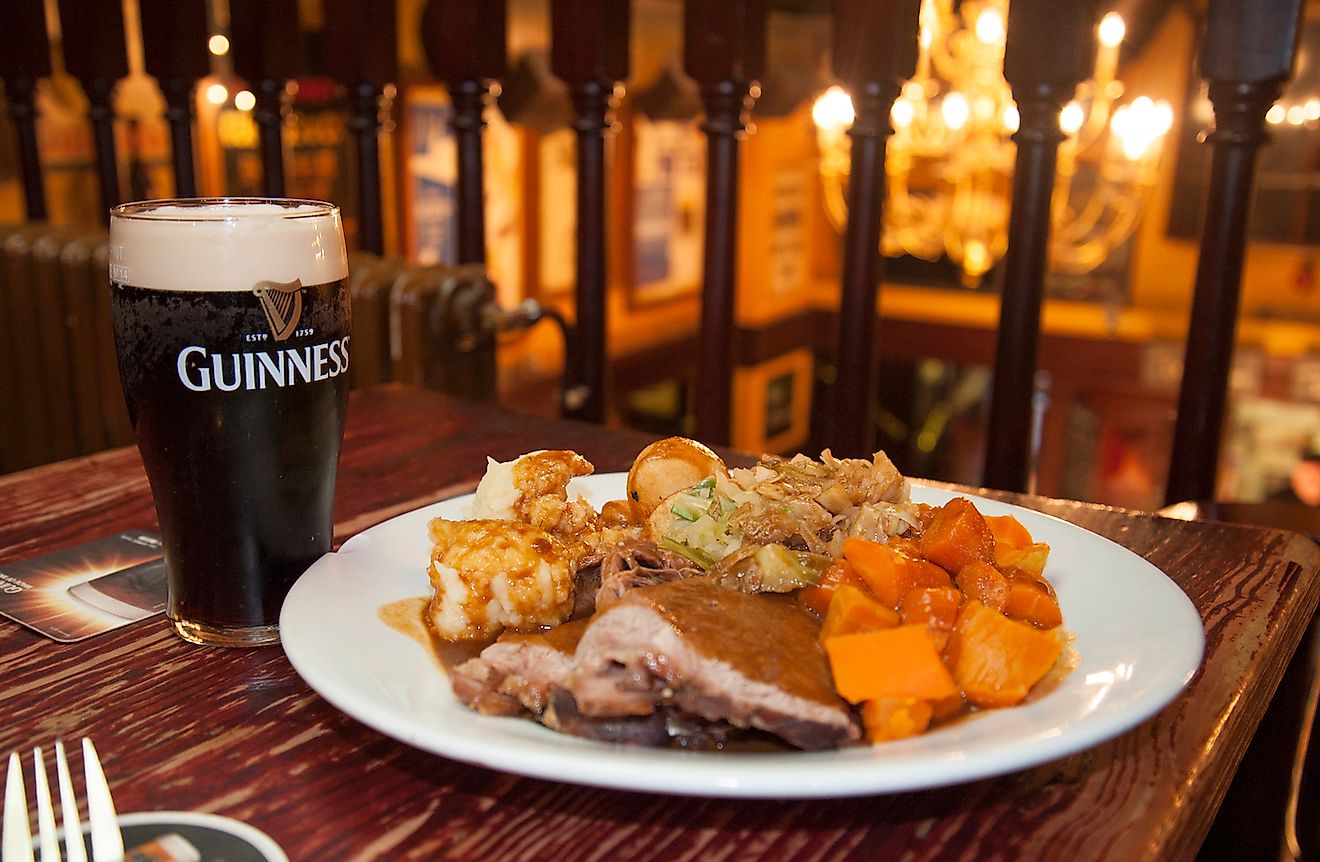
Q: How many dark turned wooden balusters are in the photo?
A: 11